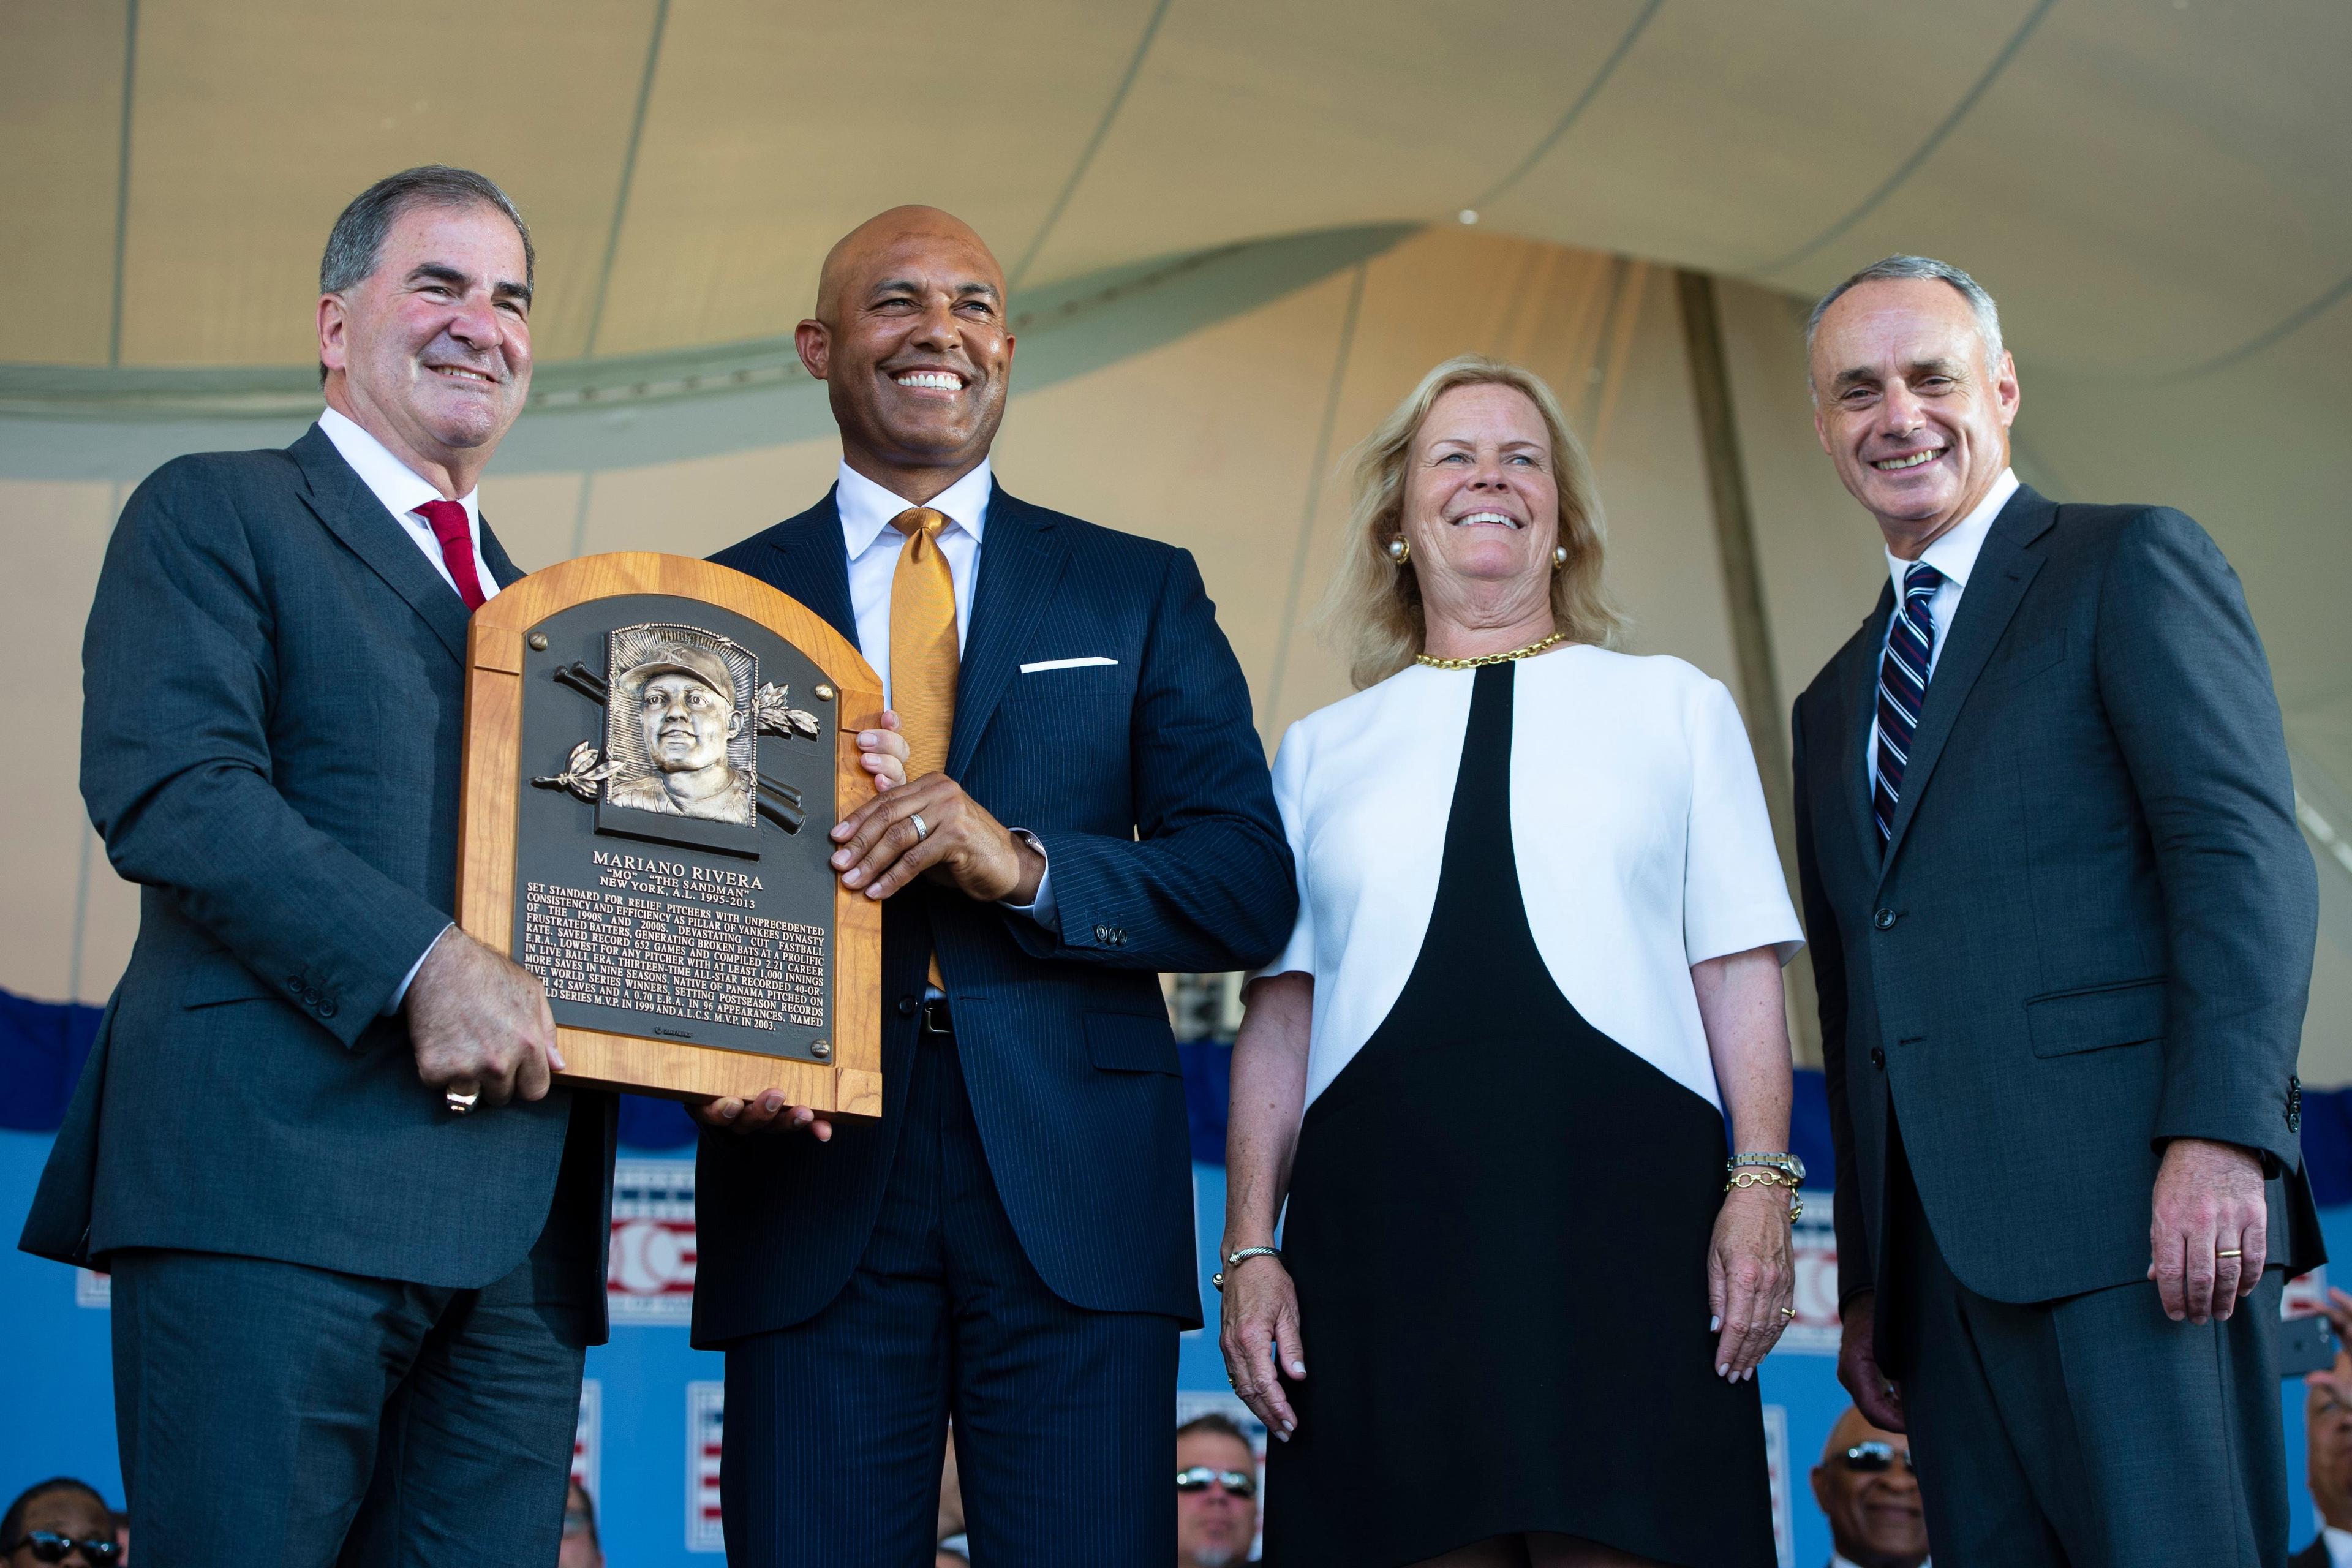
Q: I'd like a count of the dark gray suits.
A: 2